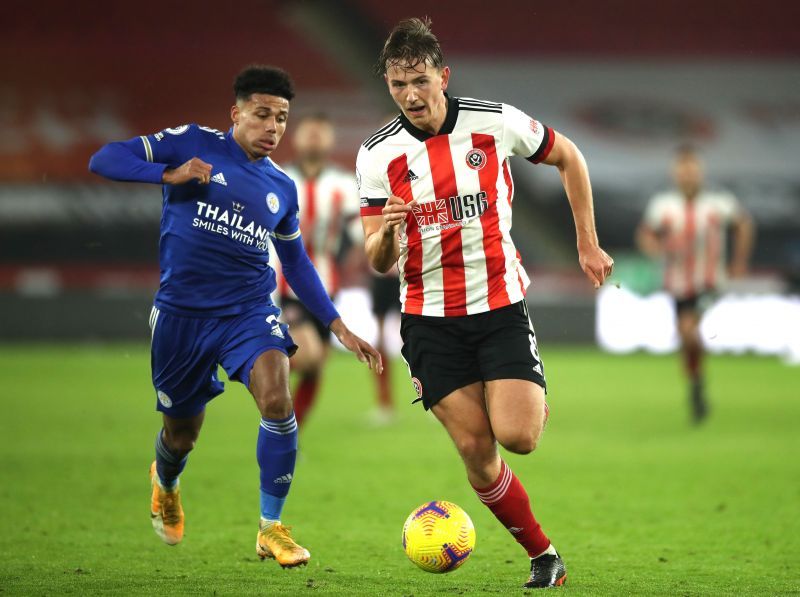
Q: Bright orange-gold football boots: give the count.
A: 2